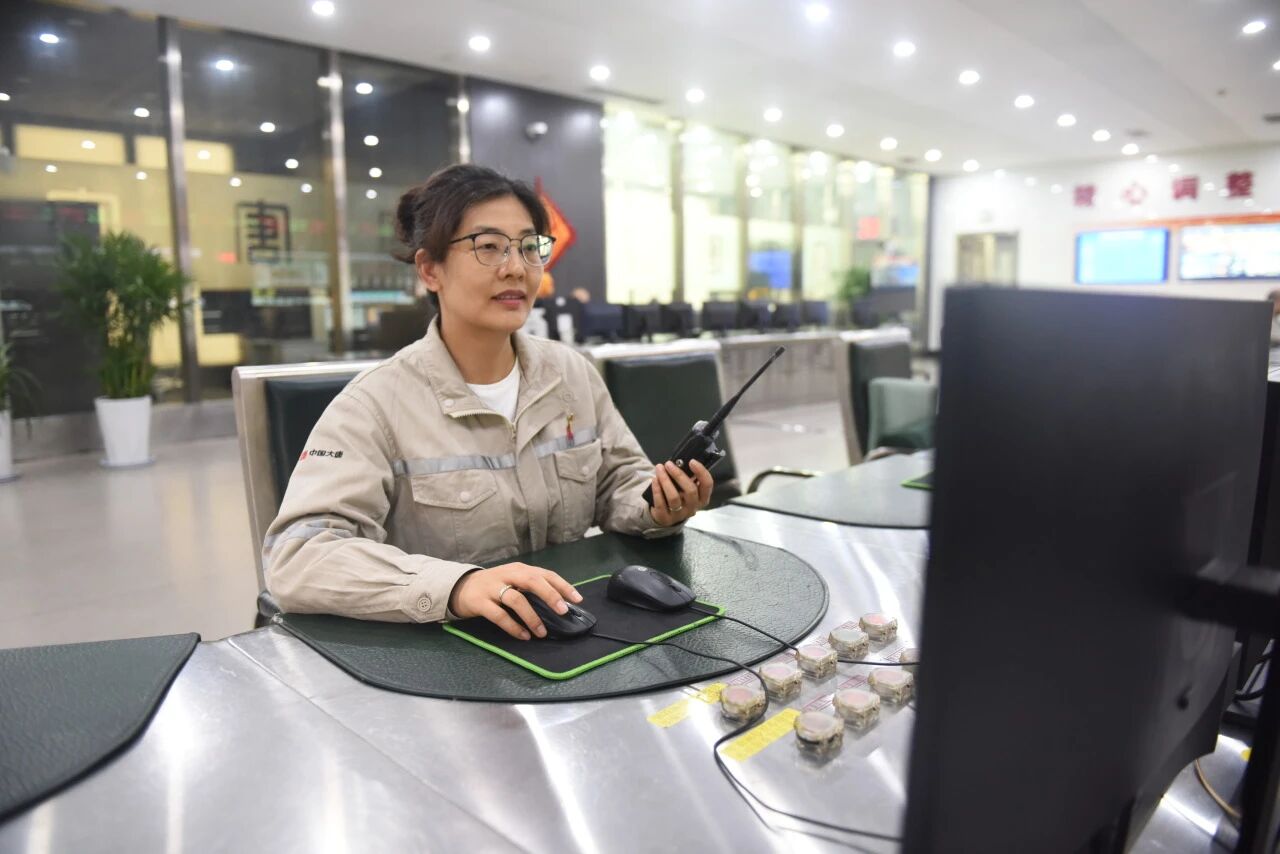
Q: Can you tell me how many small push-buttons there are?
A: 9